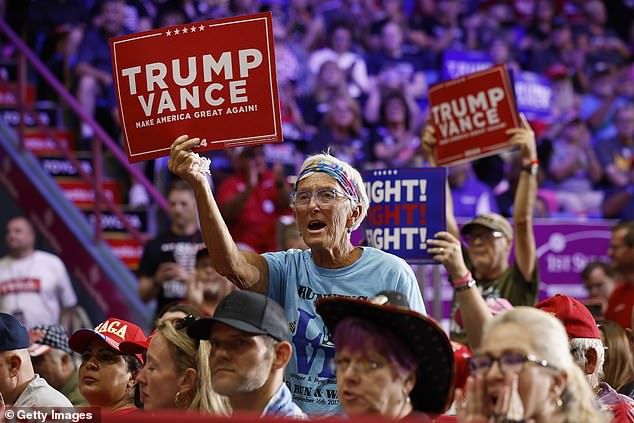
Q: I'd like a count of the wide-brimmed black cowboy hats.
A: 1